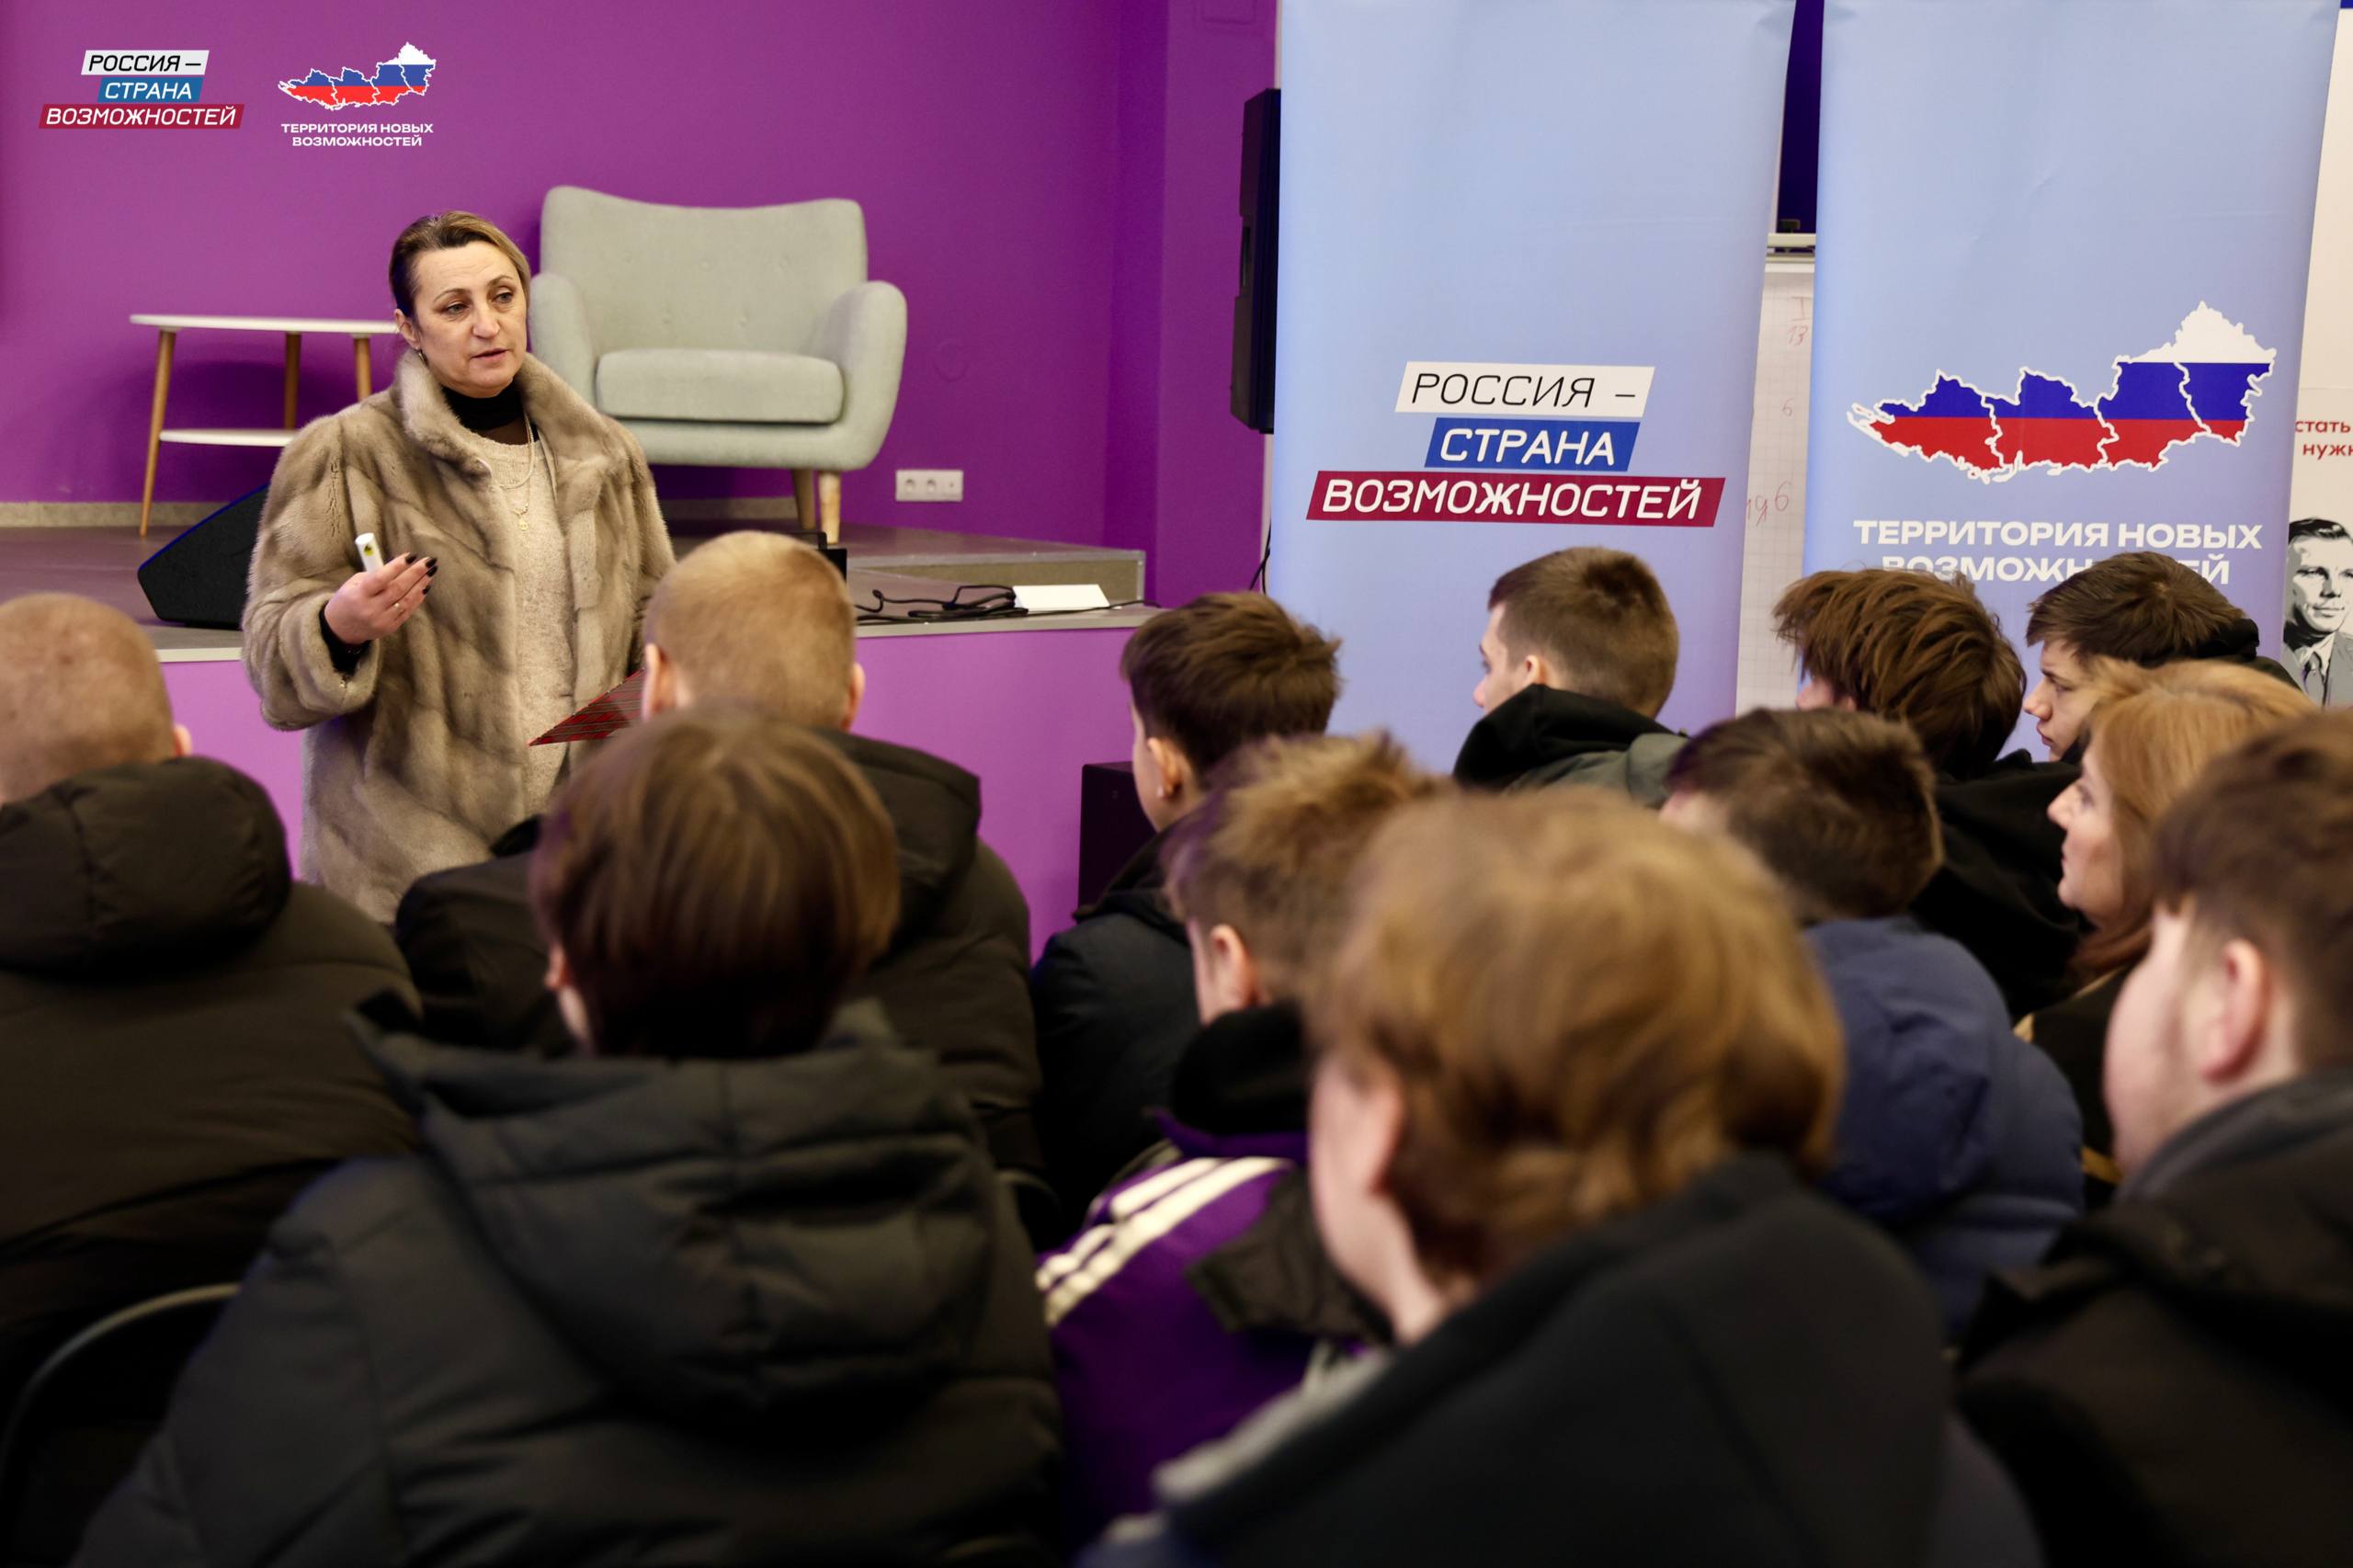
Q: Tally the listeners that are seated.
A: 12